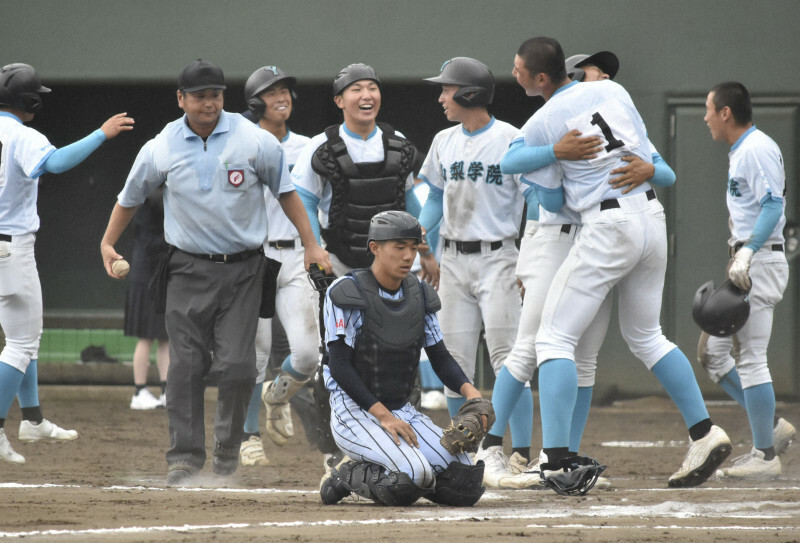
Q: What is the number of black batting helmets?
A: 5